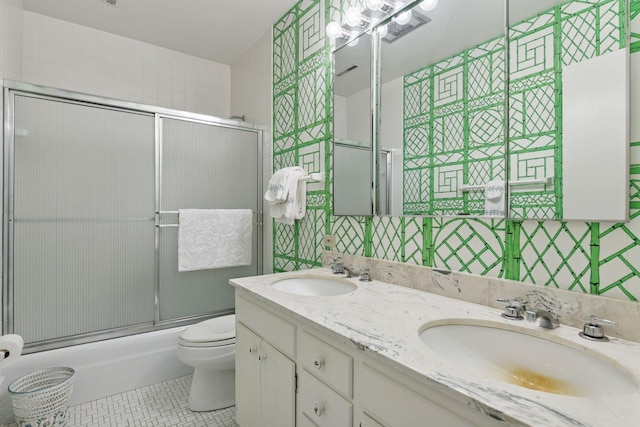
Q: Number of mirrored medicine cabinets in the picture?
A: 3